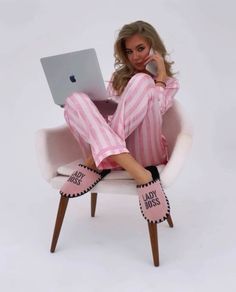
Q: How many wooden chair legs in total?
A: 4